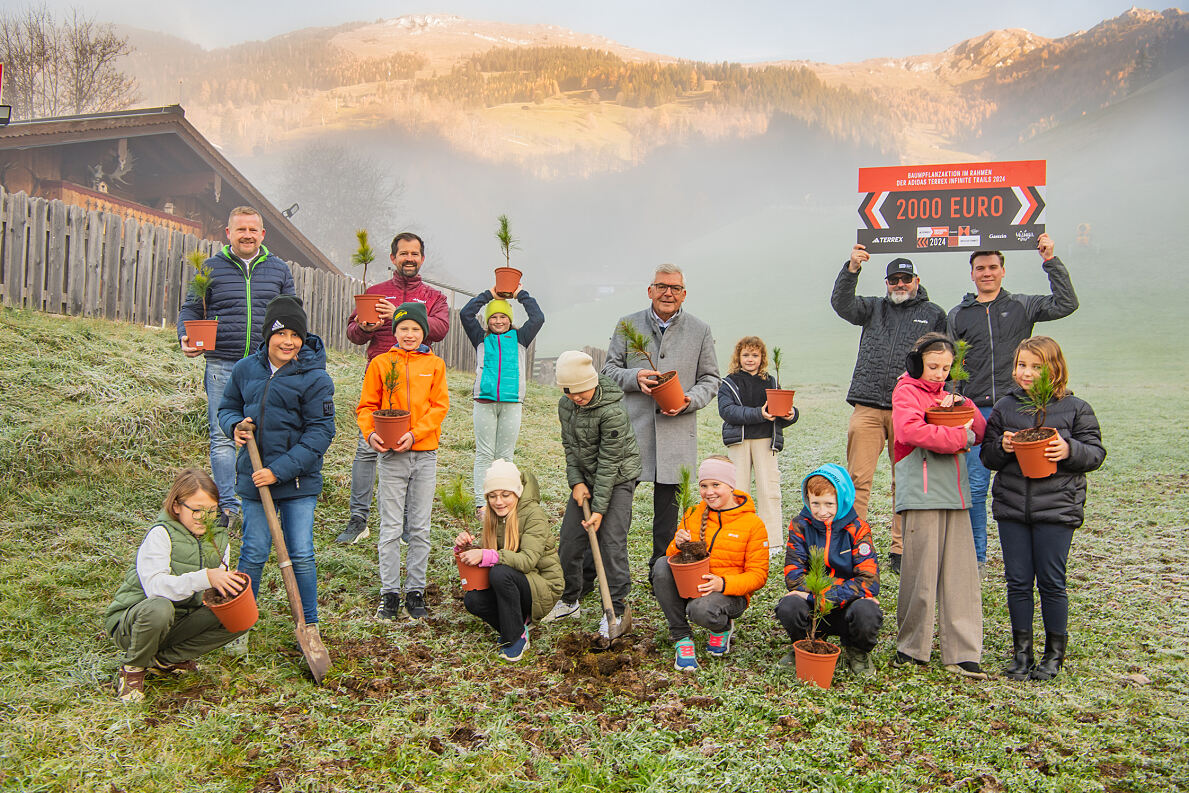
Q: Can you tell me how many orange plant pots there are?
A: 12